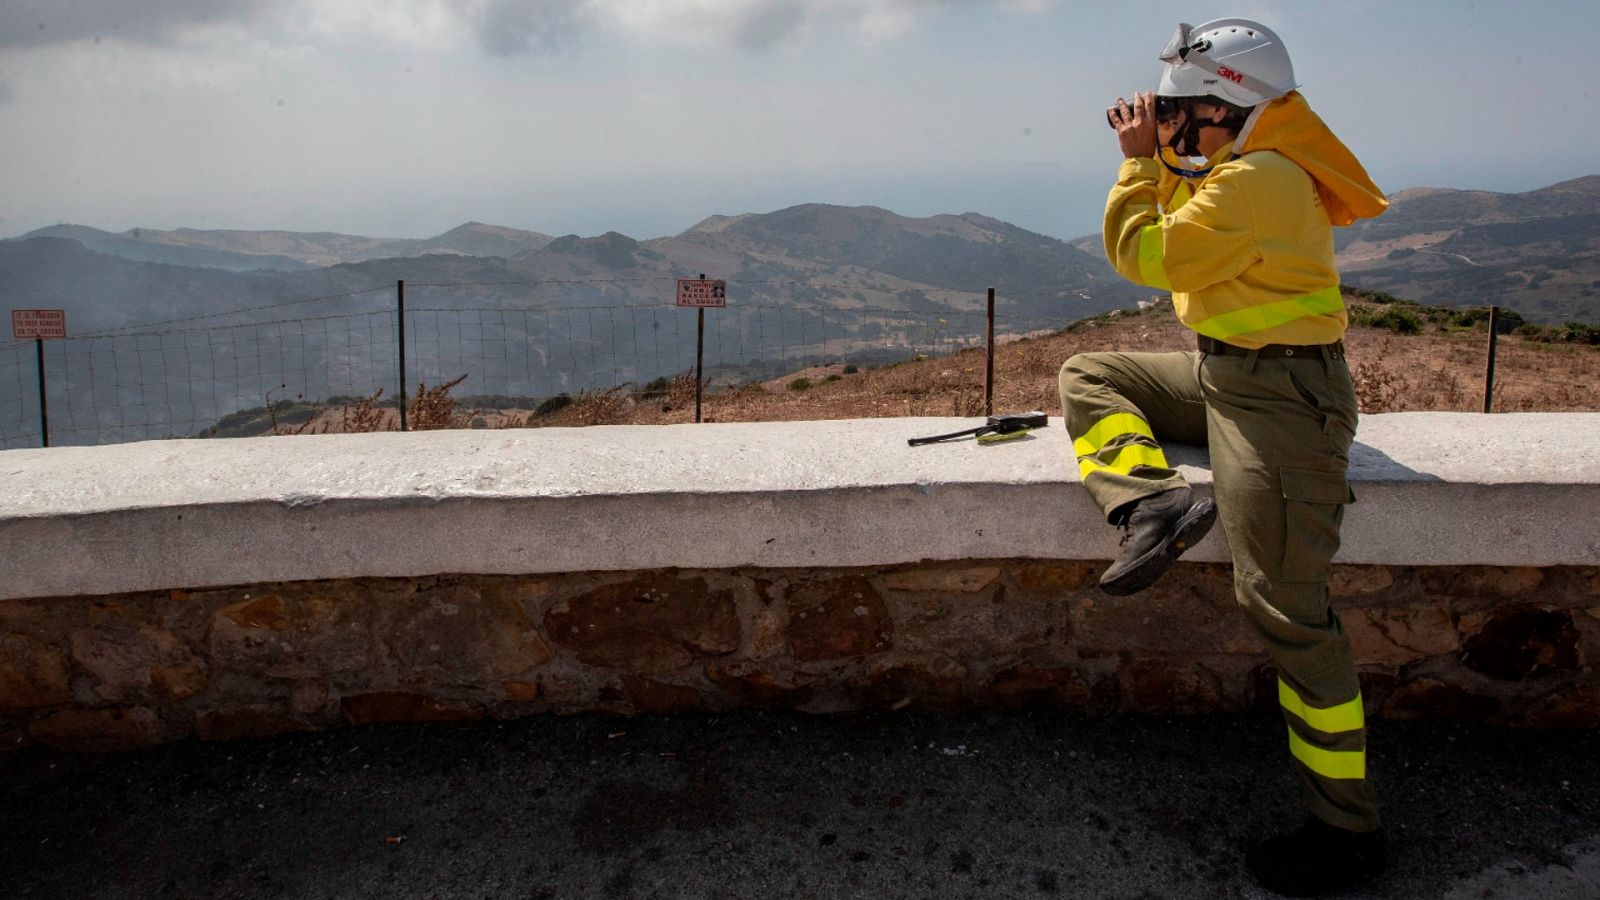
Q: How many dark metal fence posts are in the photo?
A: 5